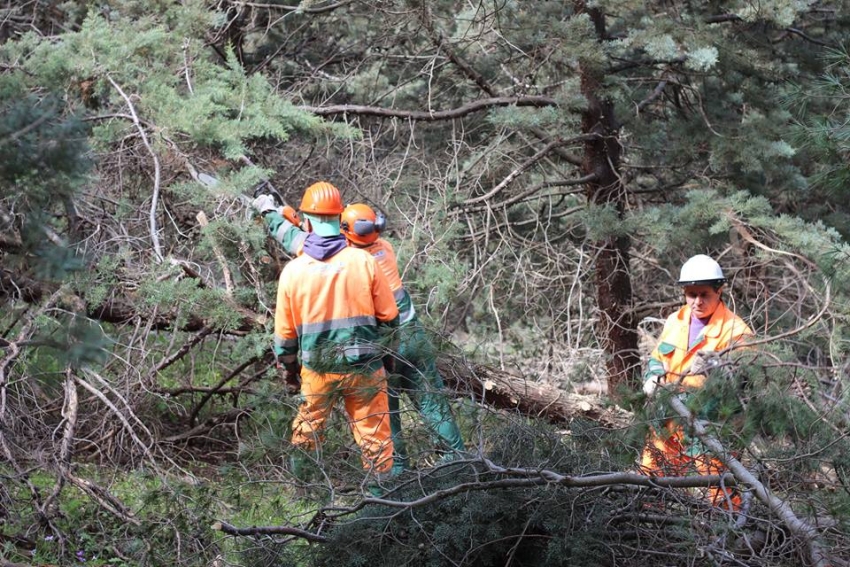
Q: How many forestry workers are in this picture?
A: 3